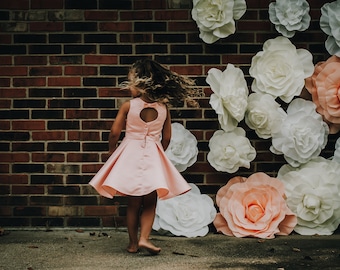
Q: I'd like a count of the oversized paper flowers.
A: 14